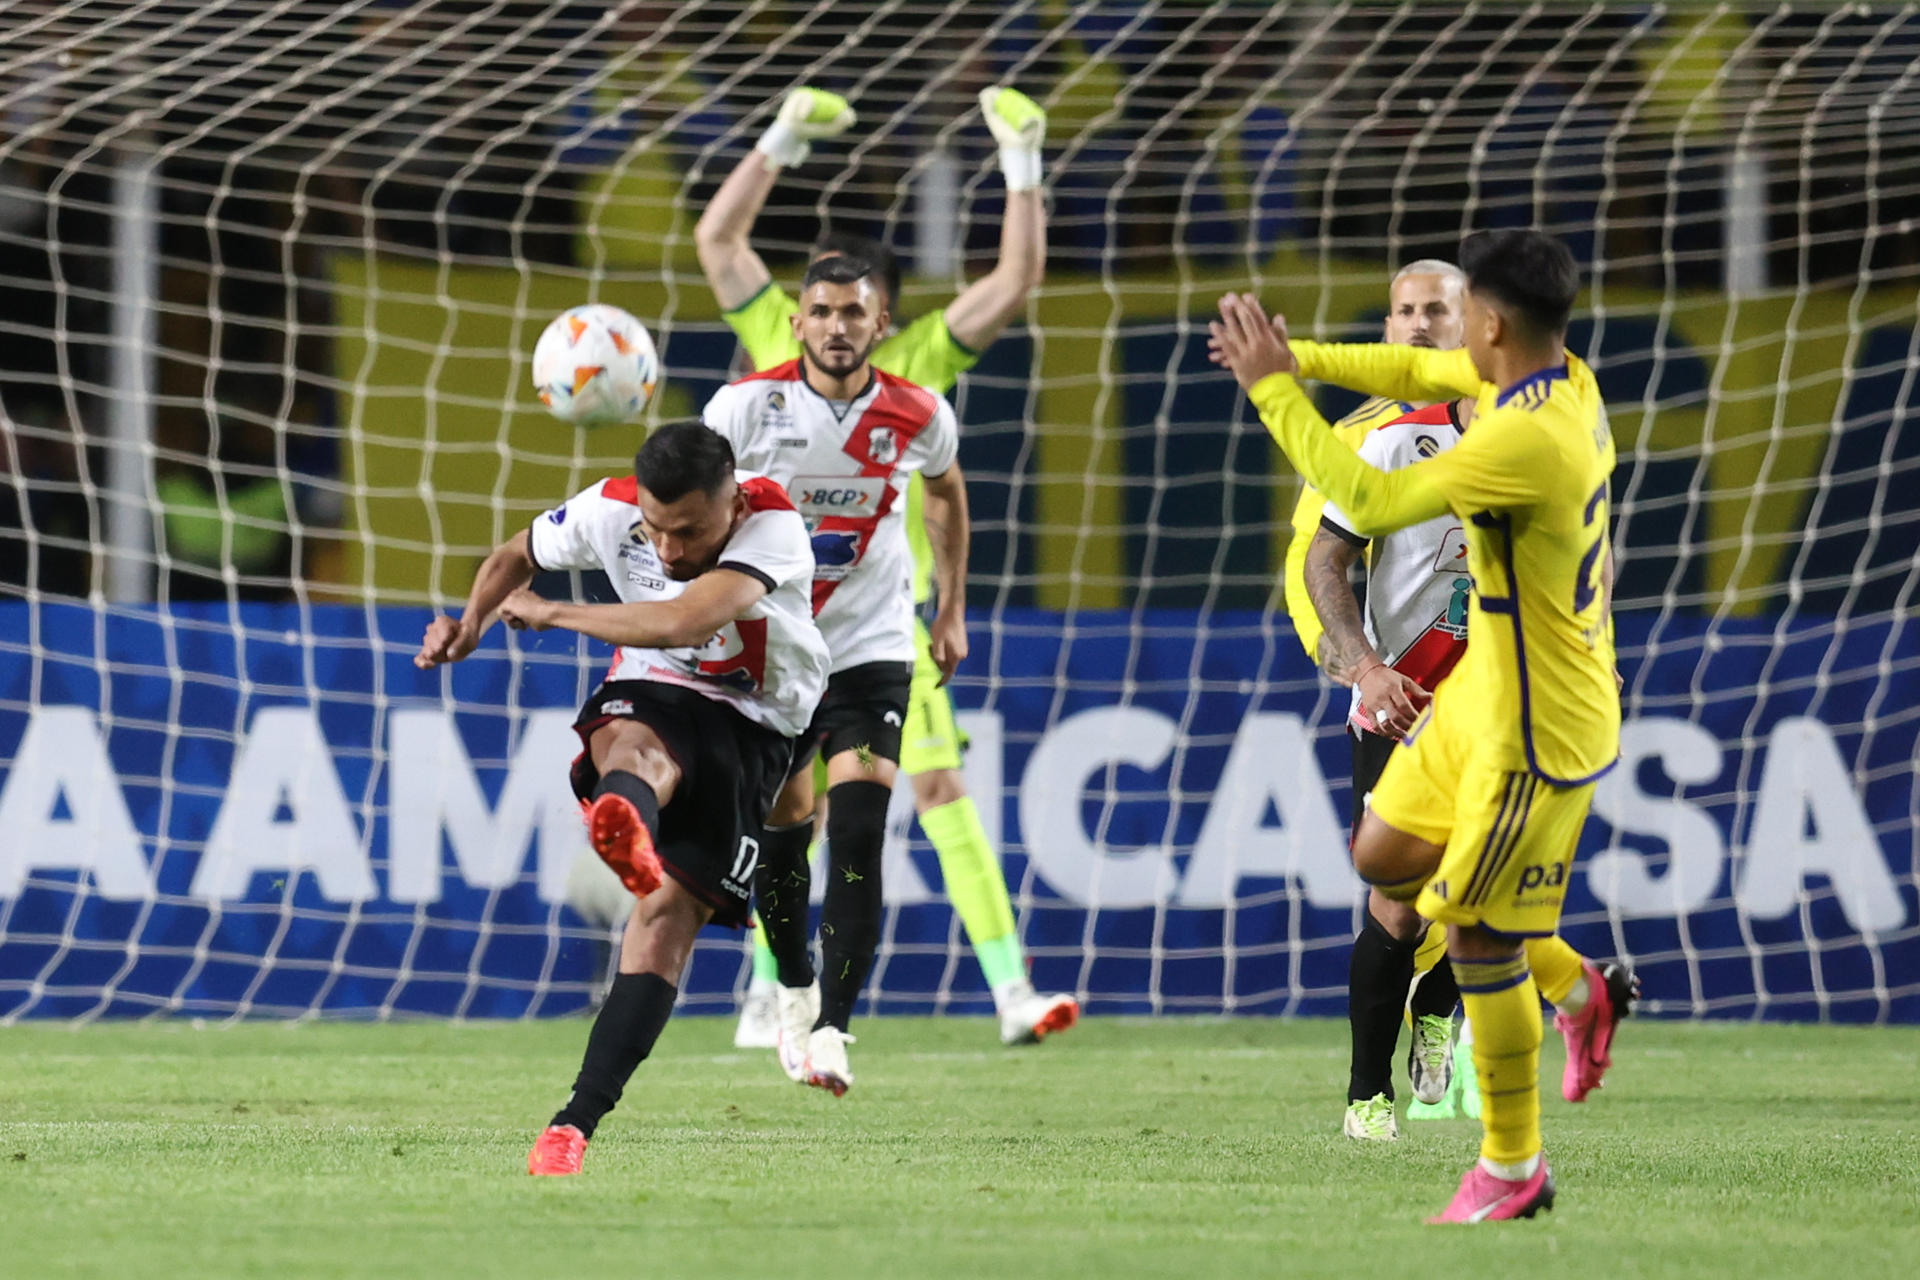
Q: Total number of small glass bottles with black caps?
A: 0